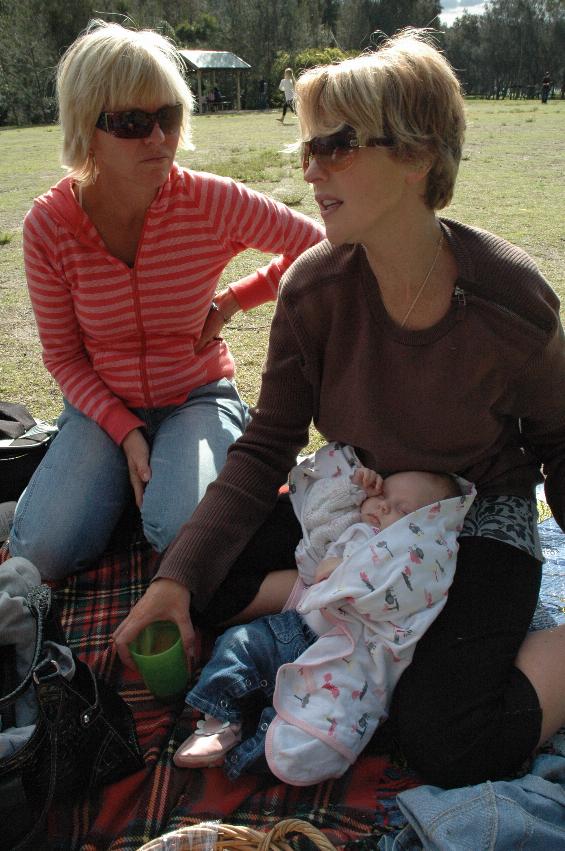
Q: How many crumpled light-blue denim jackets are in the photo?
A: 1